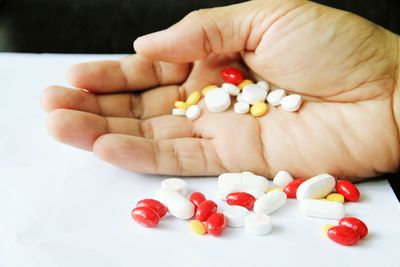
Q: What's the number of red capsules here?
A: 11